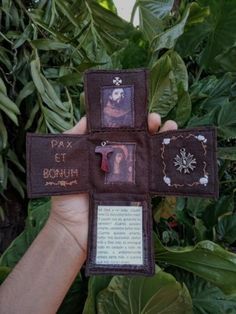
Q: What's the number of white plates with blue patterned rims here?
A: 0